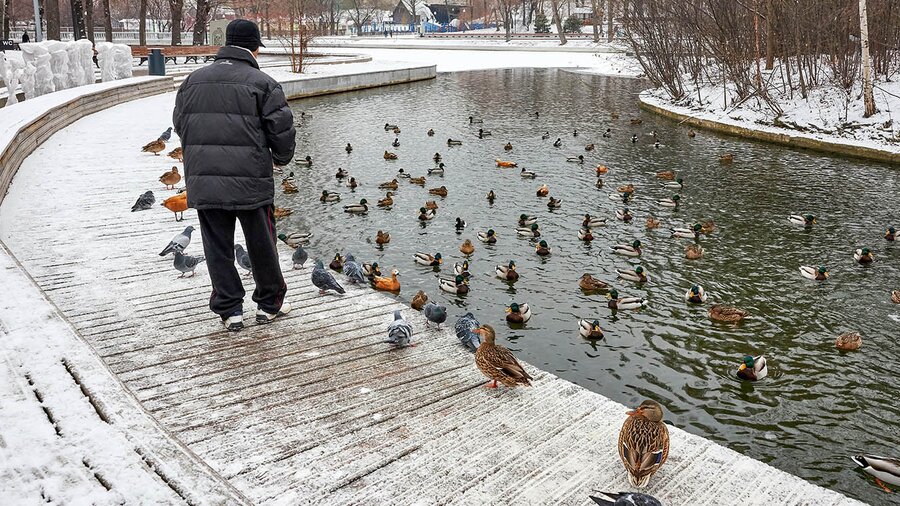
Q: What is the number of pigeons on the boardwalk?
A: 12